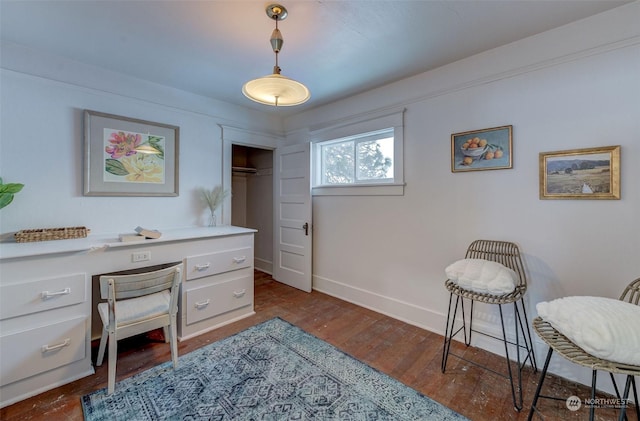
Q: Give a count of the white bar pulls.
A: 6